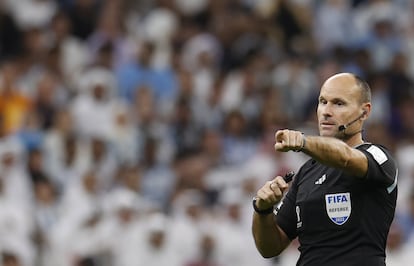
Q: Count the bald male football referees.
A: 1